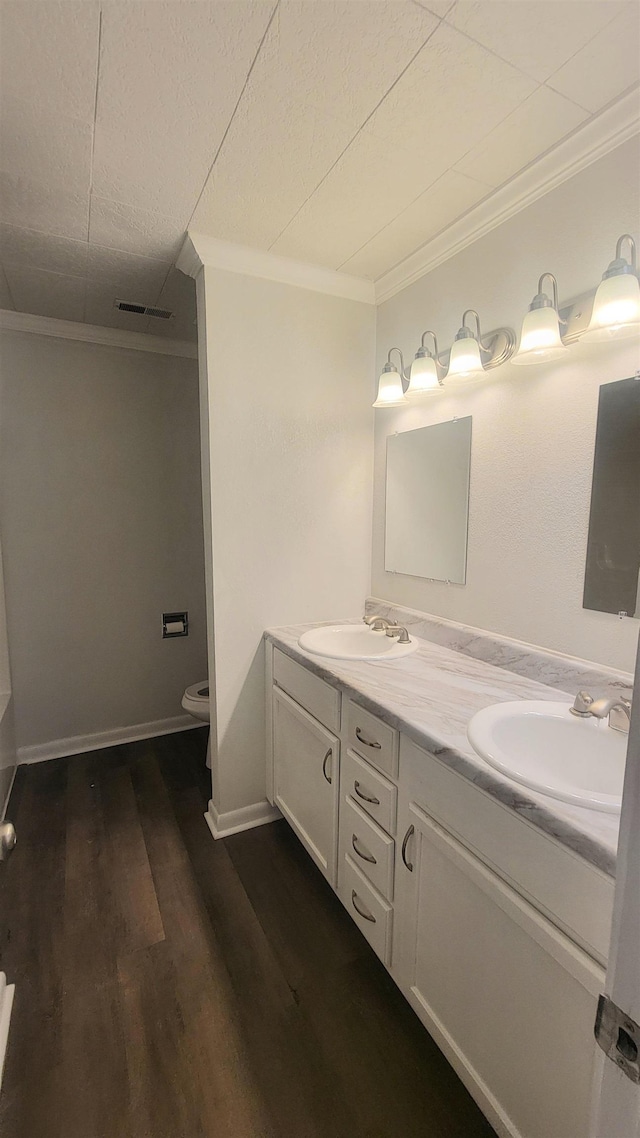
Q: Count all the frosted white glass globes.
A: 5